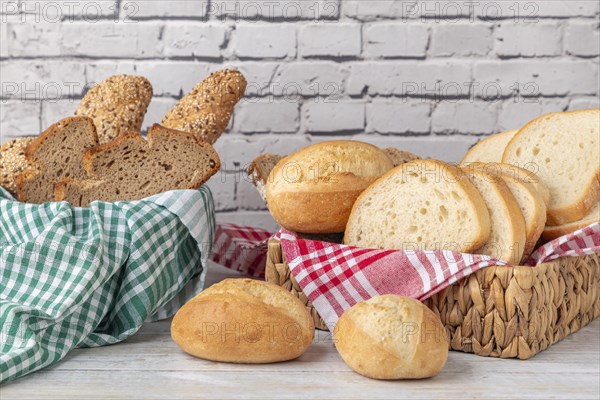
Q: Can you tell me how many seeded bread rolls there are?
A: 3